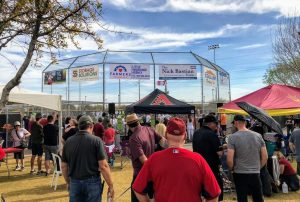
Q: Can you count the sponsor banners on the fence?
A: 6